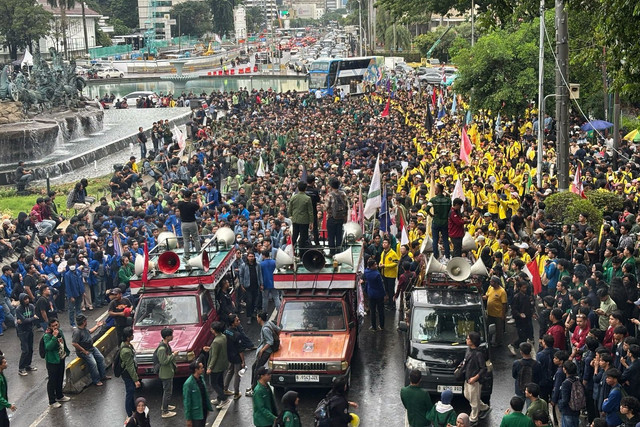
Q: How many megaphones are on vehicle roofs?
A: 14